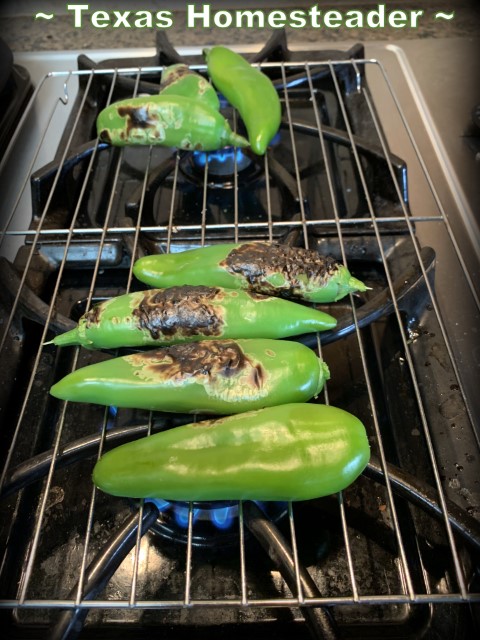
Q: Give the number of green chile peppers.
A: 7